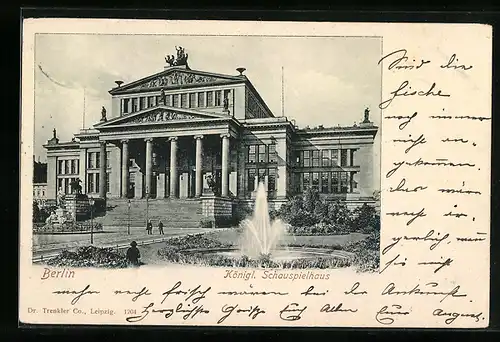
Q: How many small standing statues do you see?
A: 5